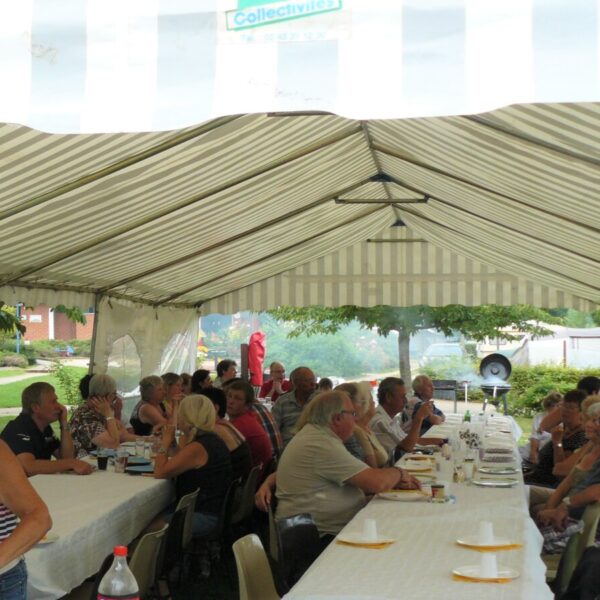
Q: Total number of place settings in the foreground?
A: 3